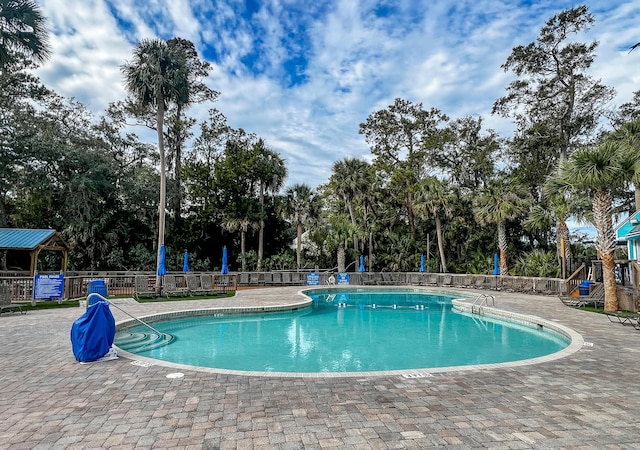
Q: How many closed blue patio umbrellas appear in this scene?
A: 6